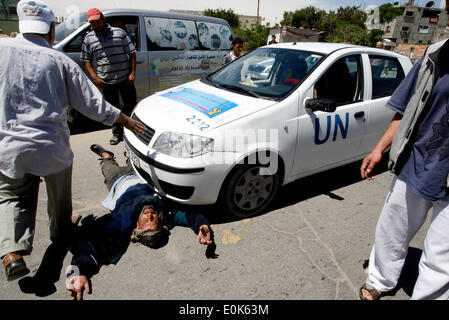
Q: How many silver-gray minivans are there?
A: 1